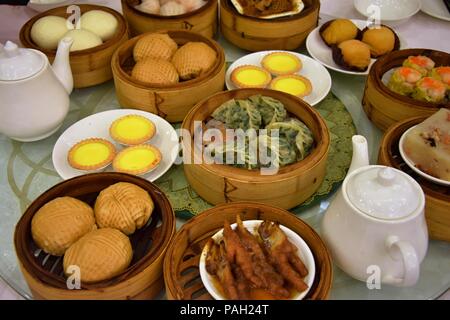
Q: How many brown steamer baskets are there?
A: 9